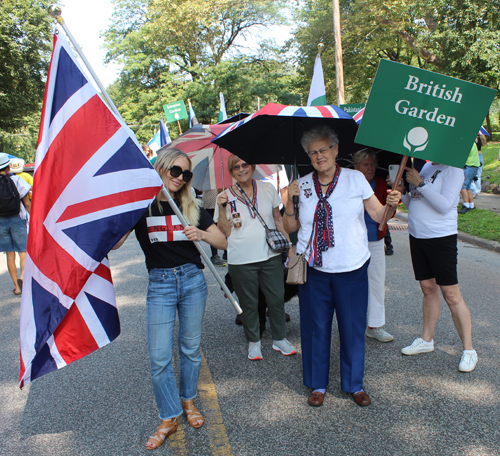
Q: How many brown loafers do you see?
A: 2